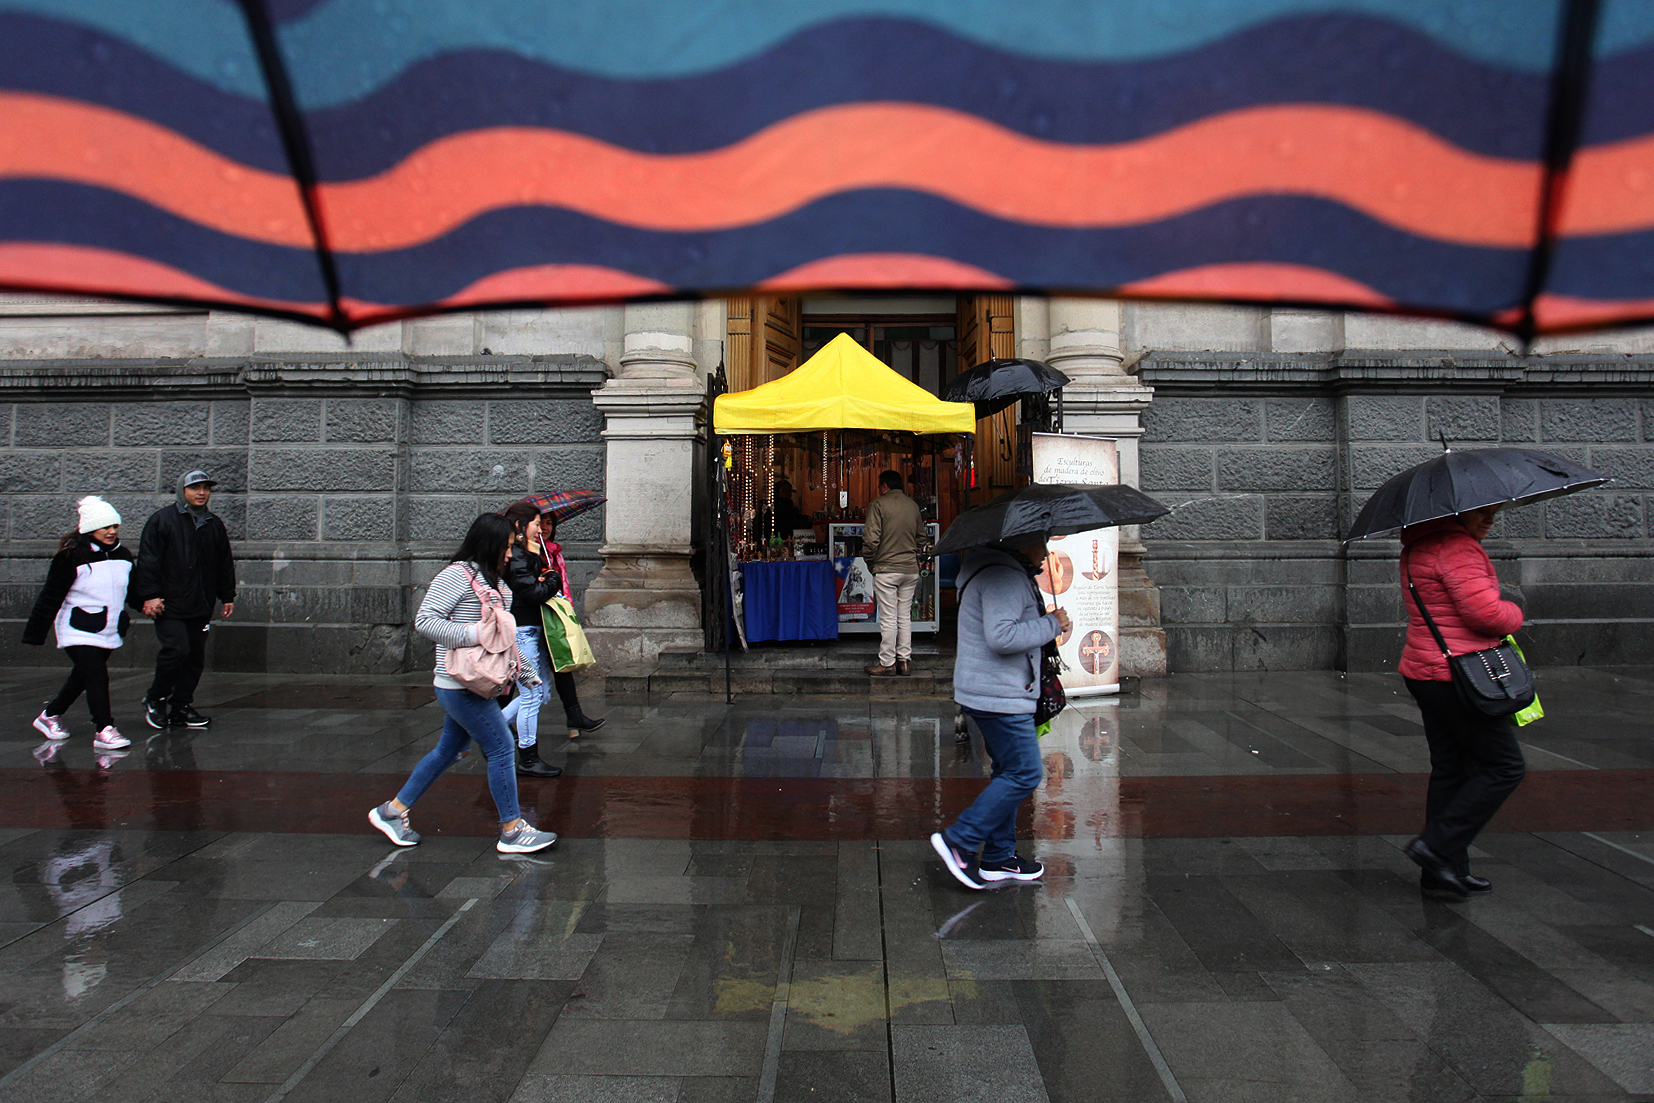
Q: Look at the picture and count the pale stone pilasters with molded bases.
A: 2